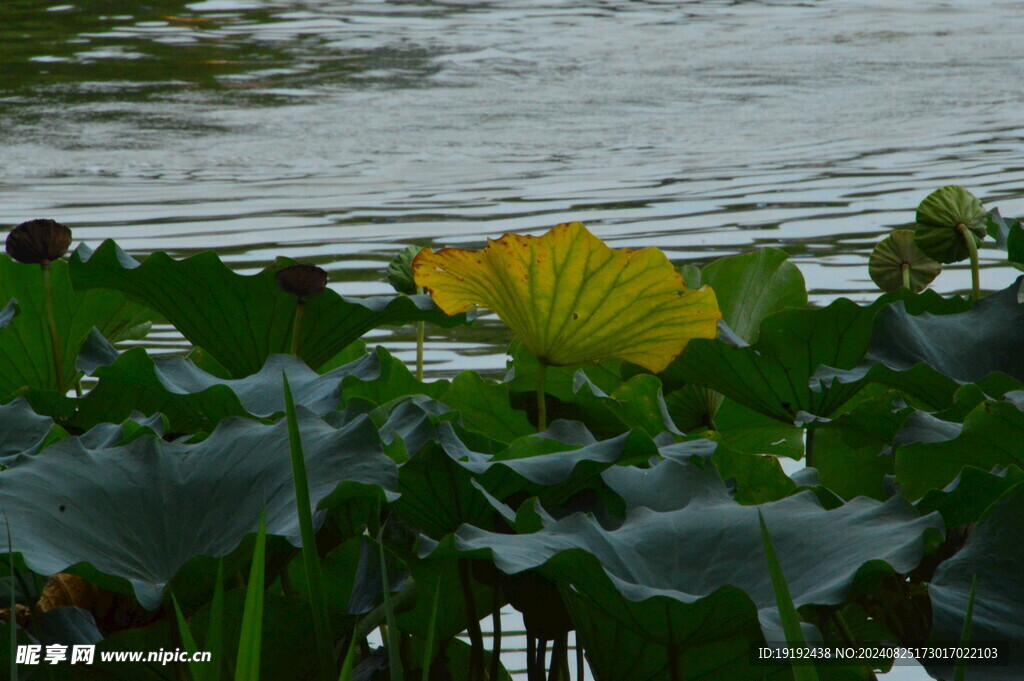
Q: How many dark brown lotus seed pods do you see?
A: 2